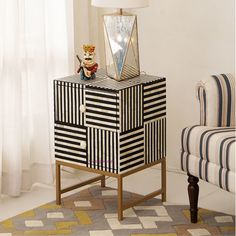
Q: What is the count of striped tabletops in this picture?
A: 1